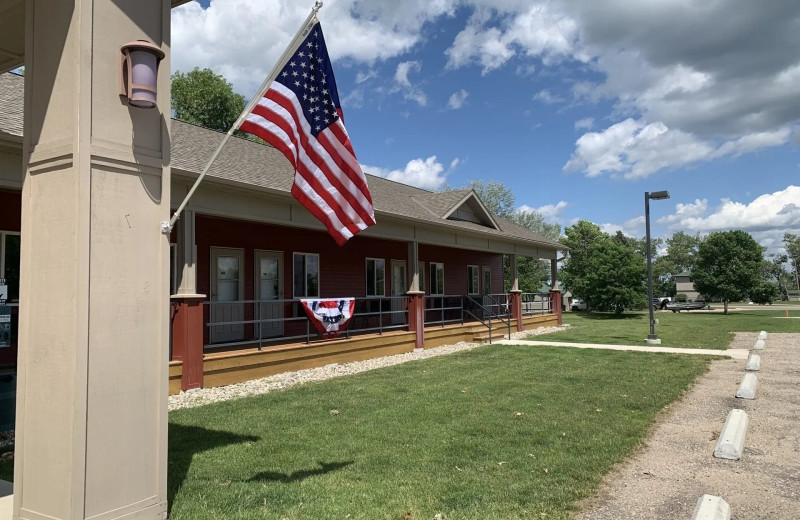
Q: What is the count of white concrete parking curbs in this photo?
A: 6